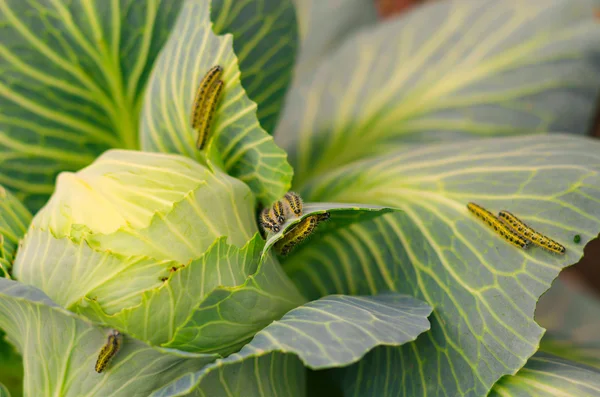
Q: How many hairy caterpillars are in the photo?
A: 9